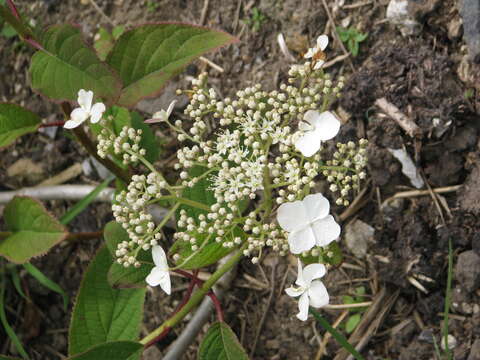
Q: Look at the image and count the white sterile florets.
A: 7